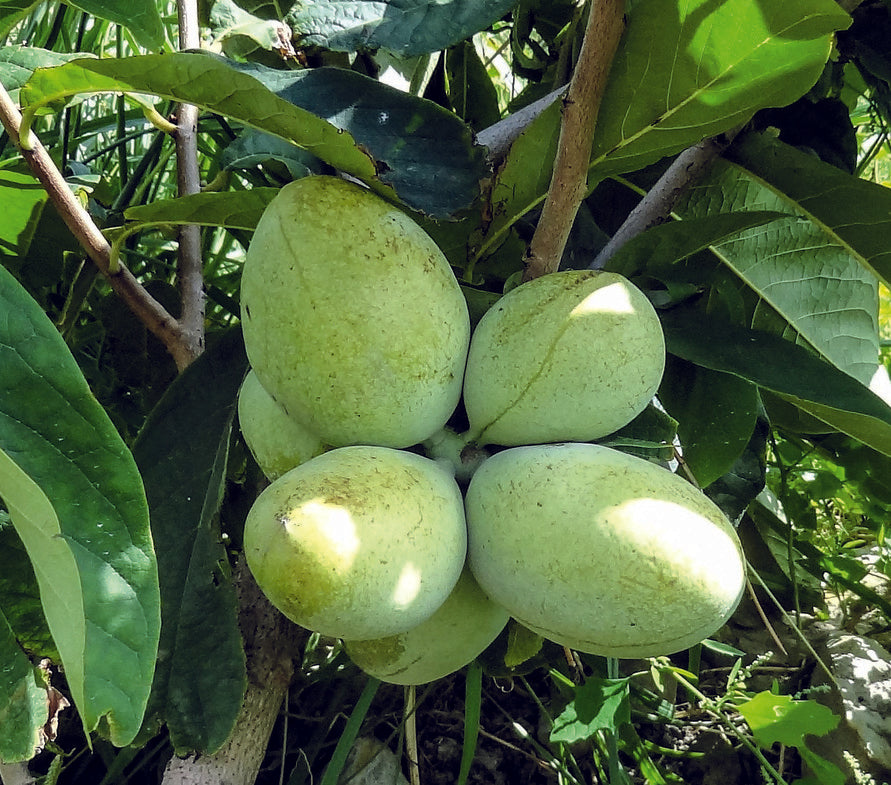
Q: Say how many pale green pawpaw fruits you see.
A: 6